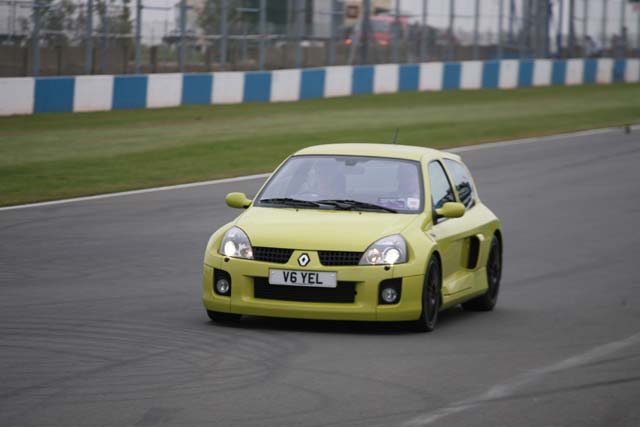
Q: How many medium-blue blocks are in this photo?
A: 13